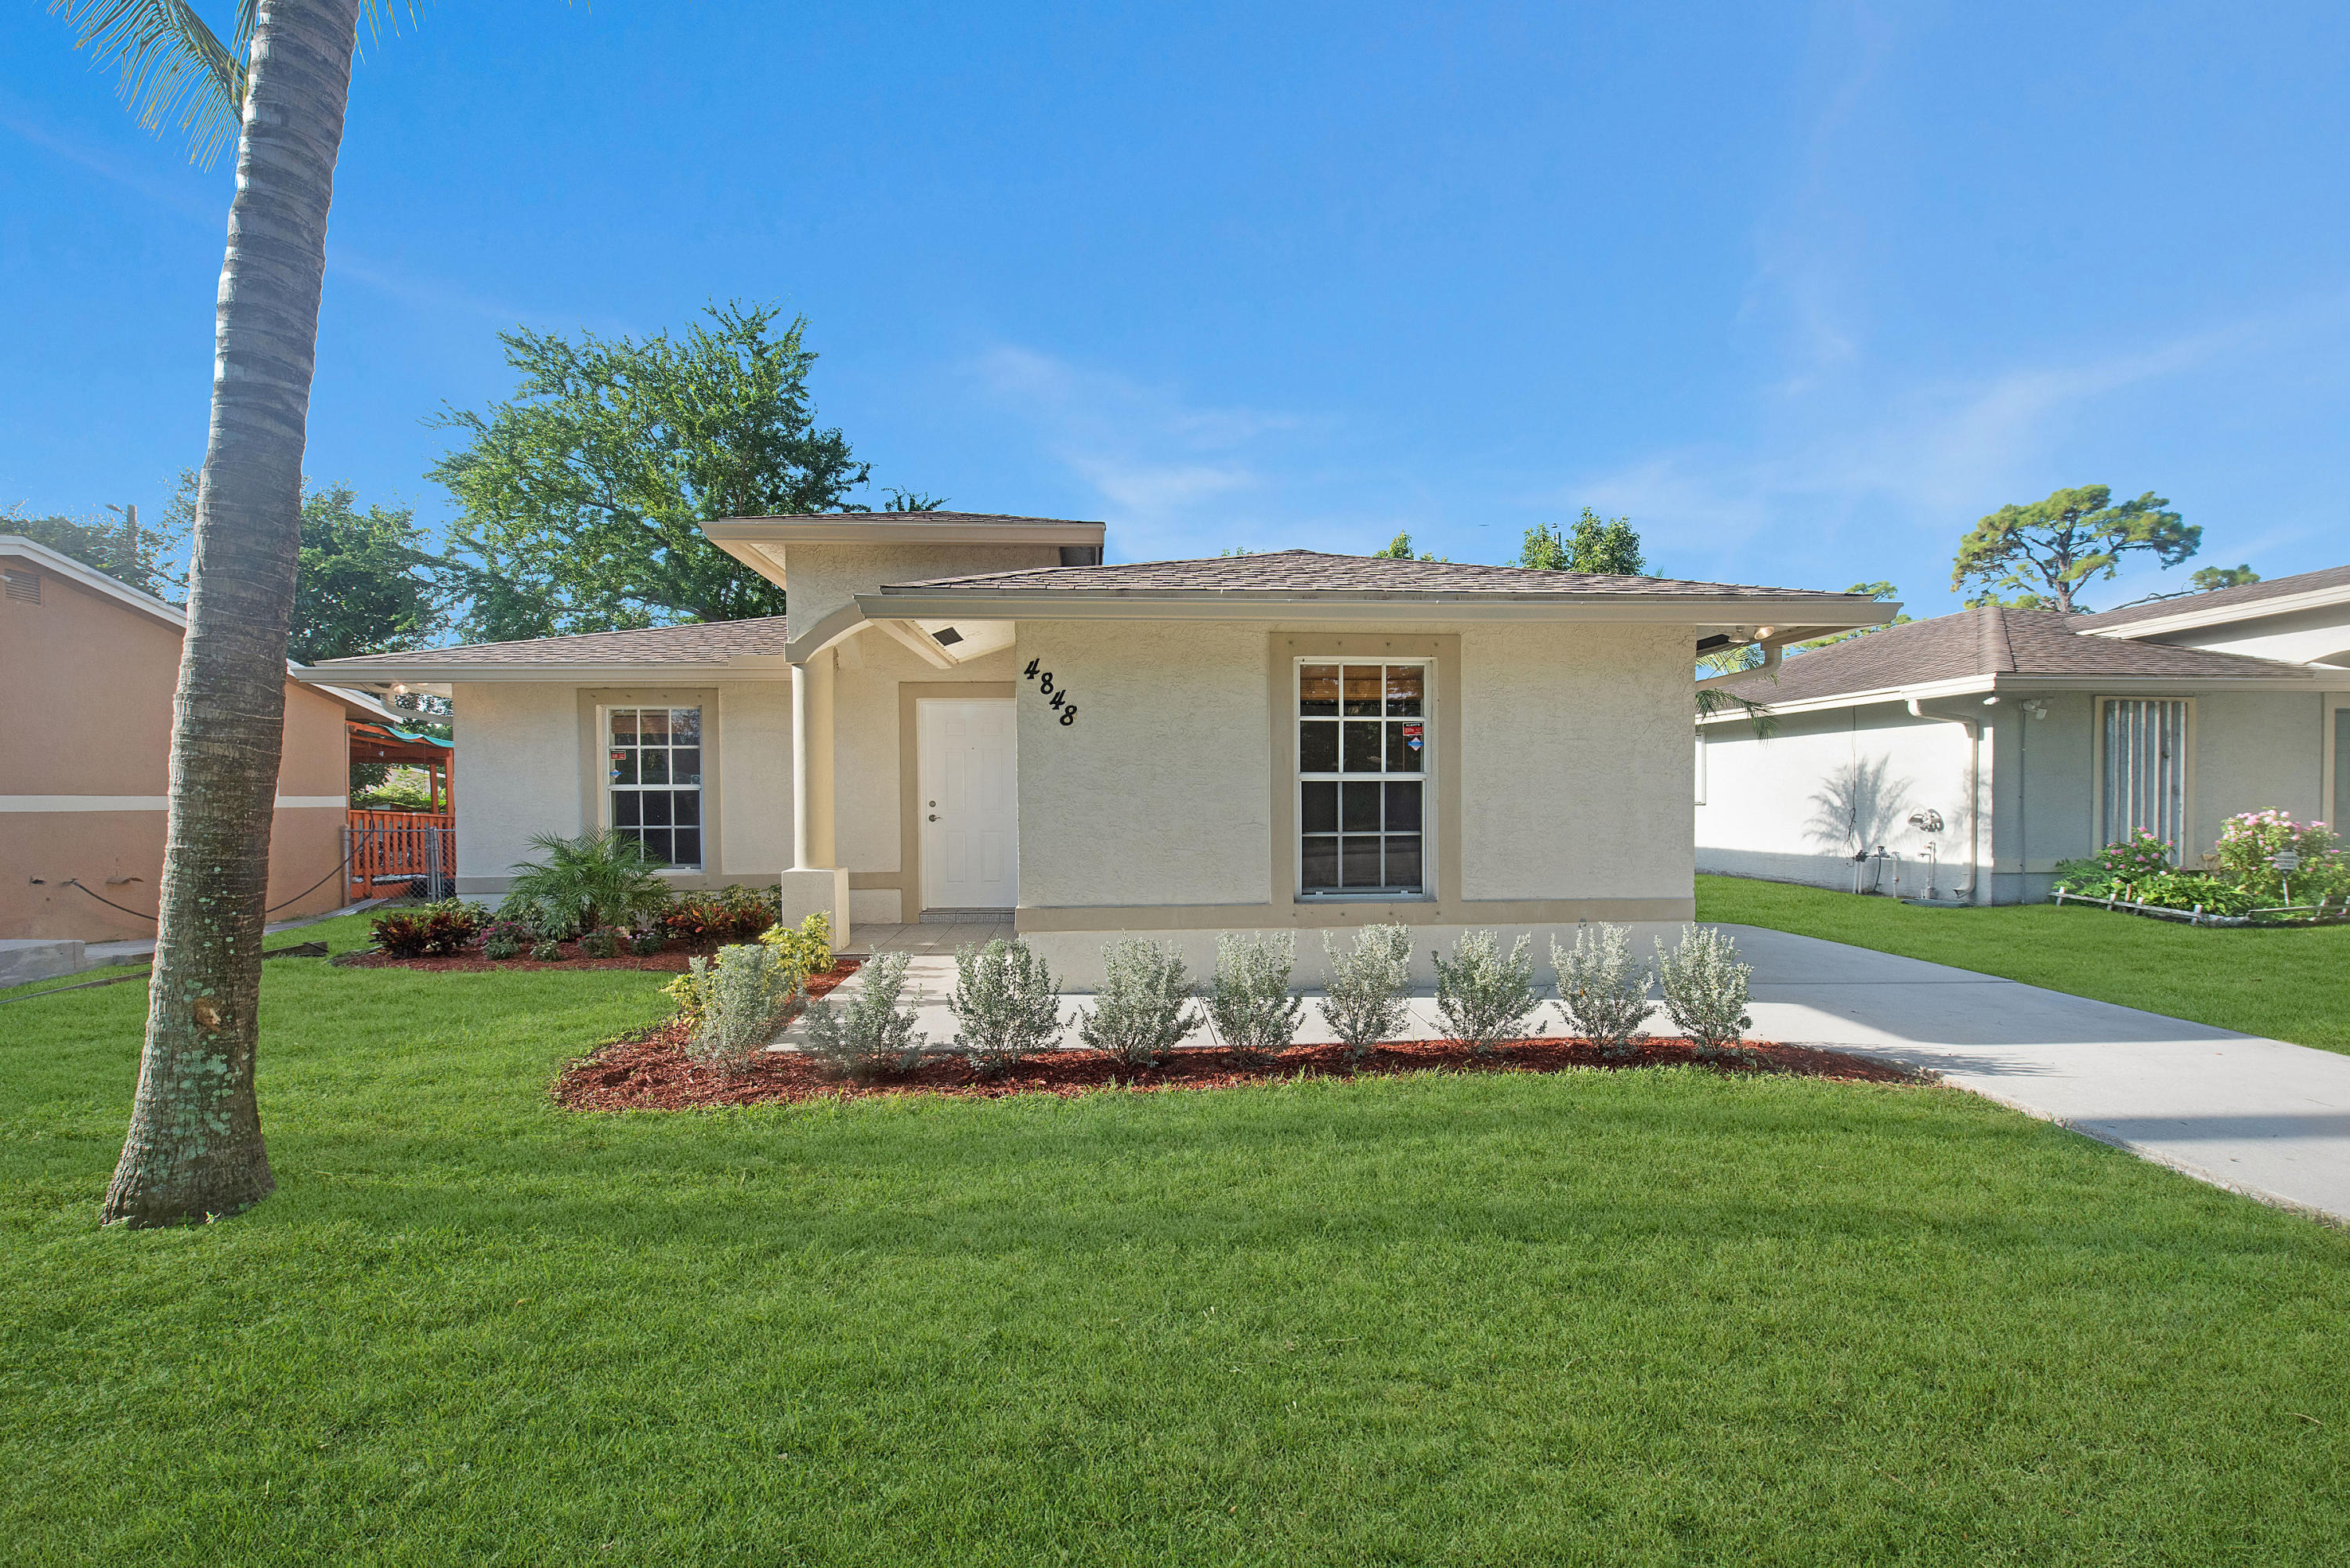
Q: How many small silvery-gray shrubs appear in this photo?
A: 9